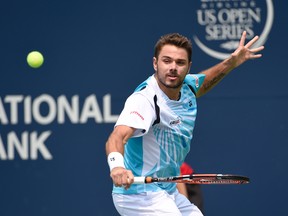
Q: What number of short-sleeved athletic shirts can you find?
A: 1